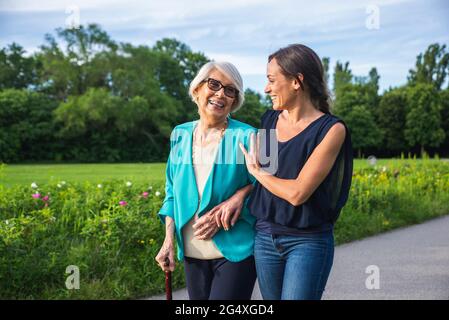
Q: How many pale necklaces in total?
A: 1